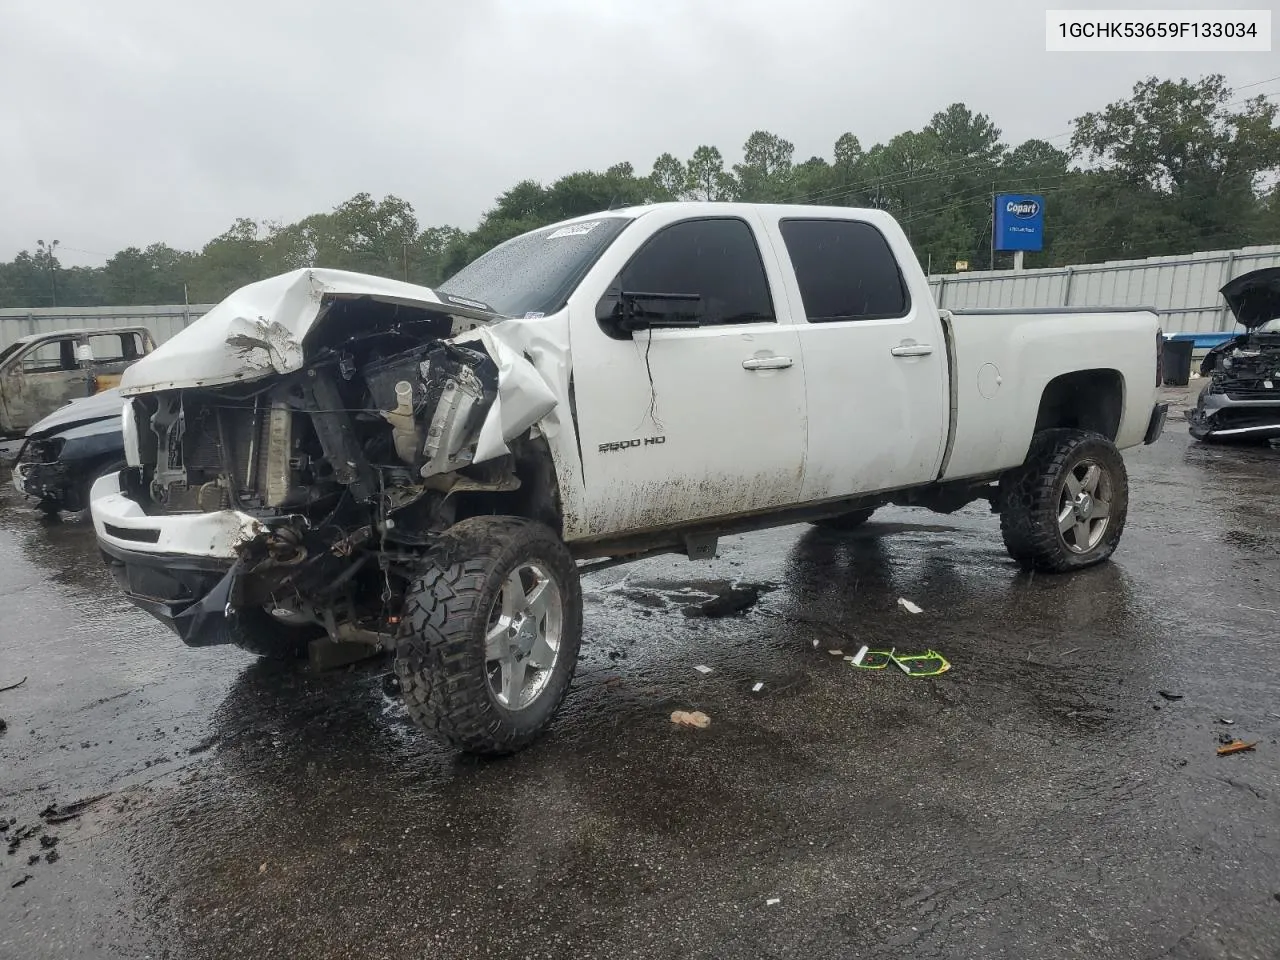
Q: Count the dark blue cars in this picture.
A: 1